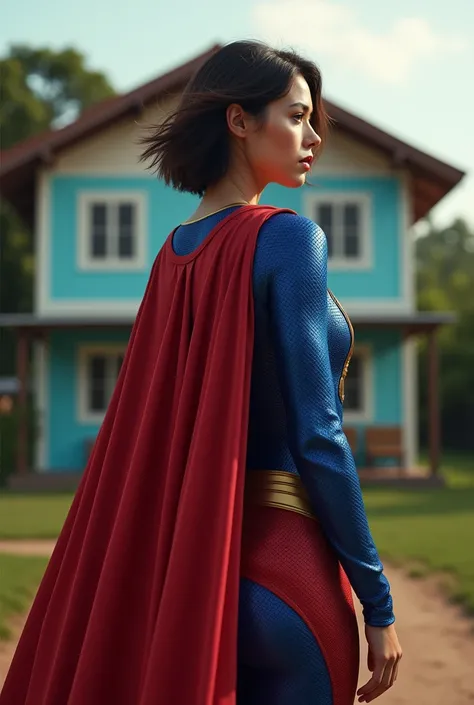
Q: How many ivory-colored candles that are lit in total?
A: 0